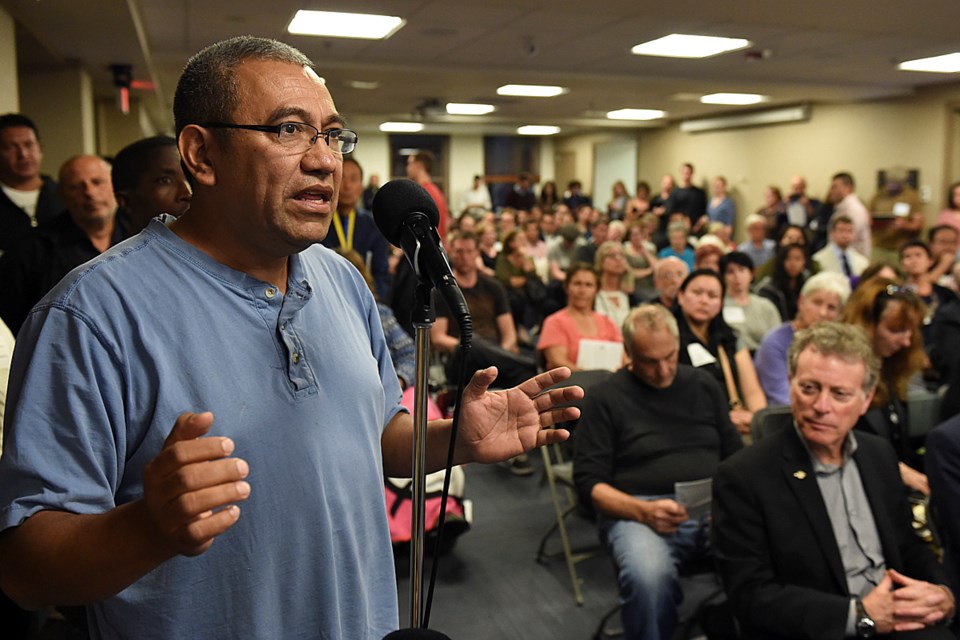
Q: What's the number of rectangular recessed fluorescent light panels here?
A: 9